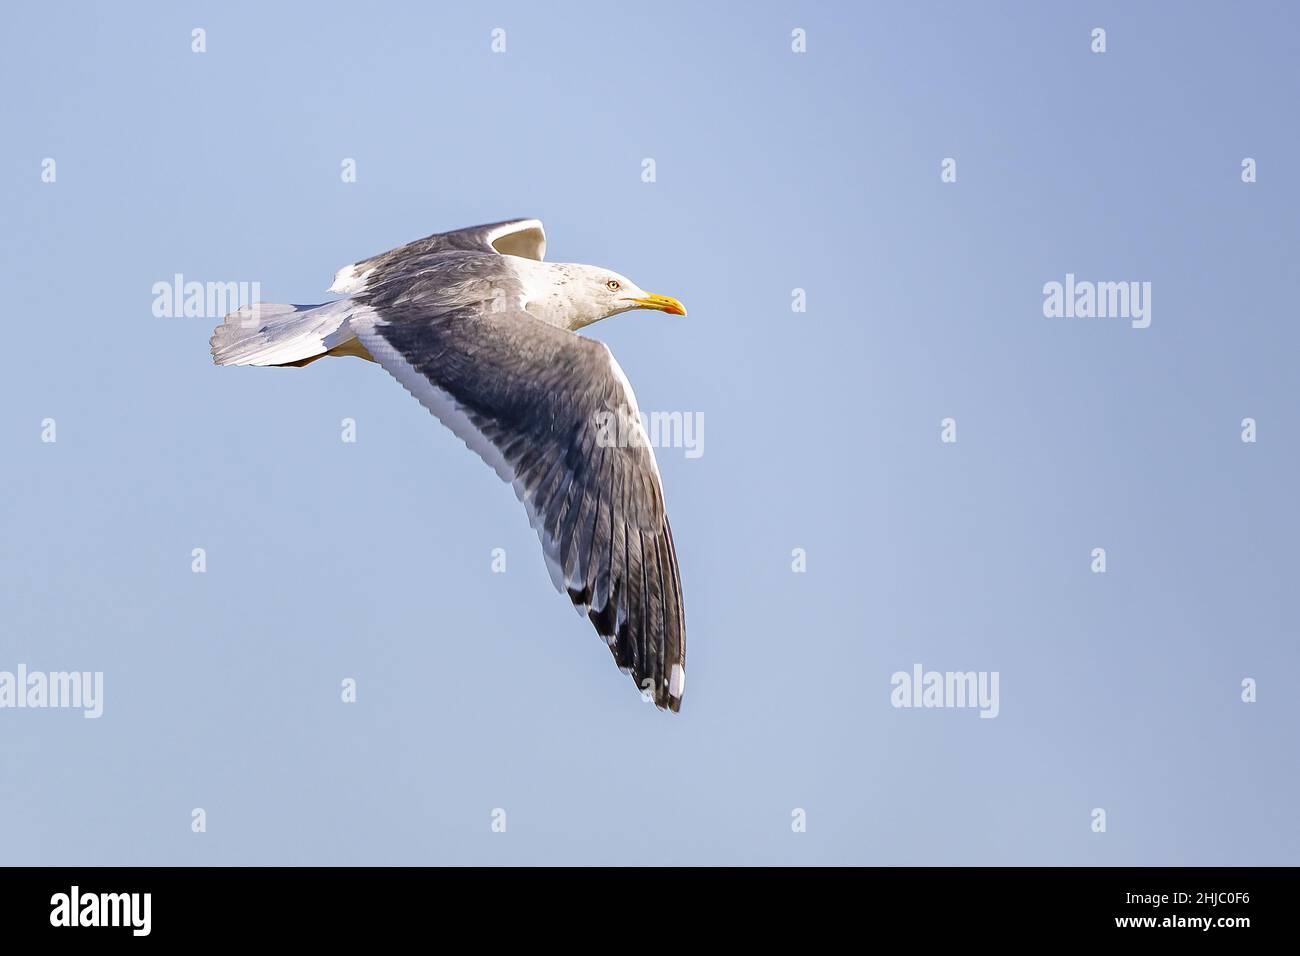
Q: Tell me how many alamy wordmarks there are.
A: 6